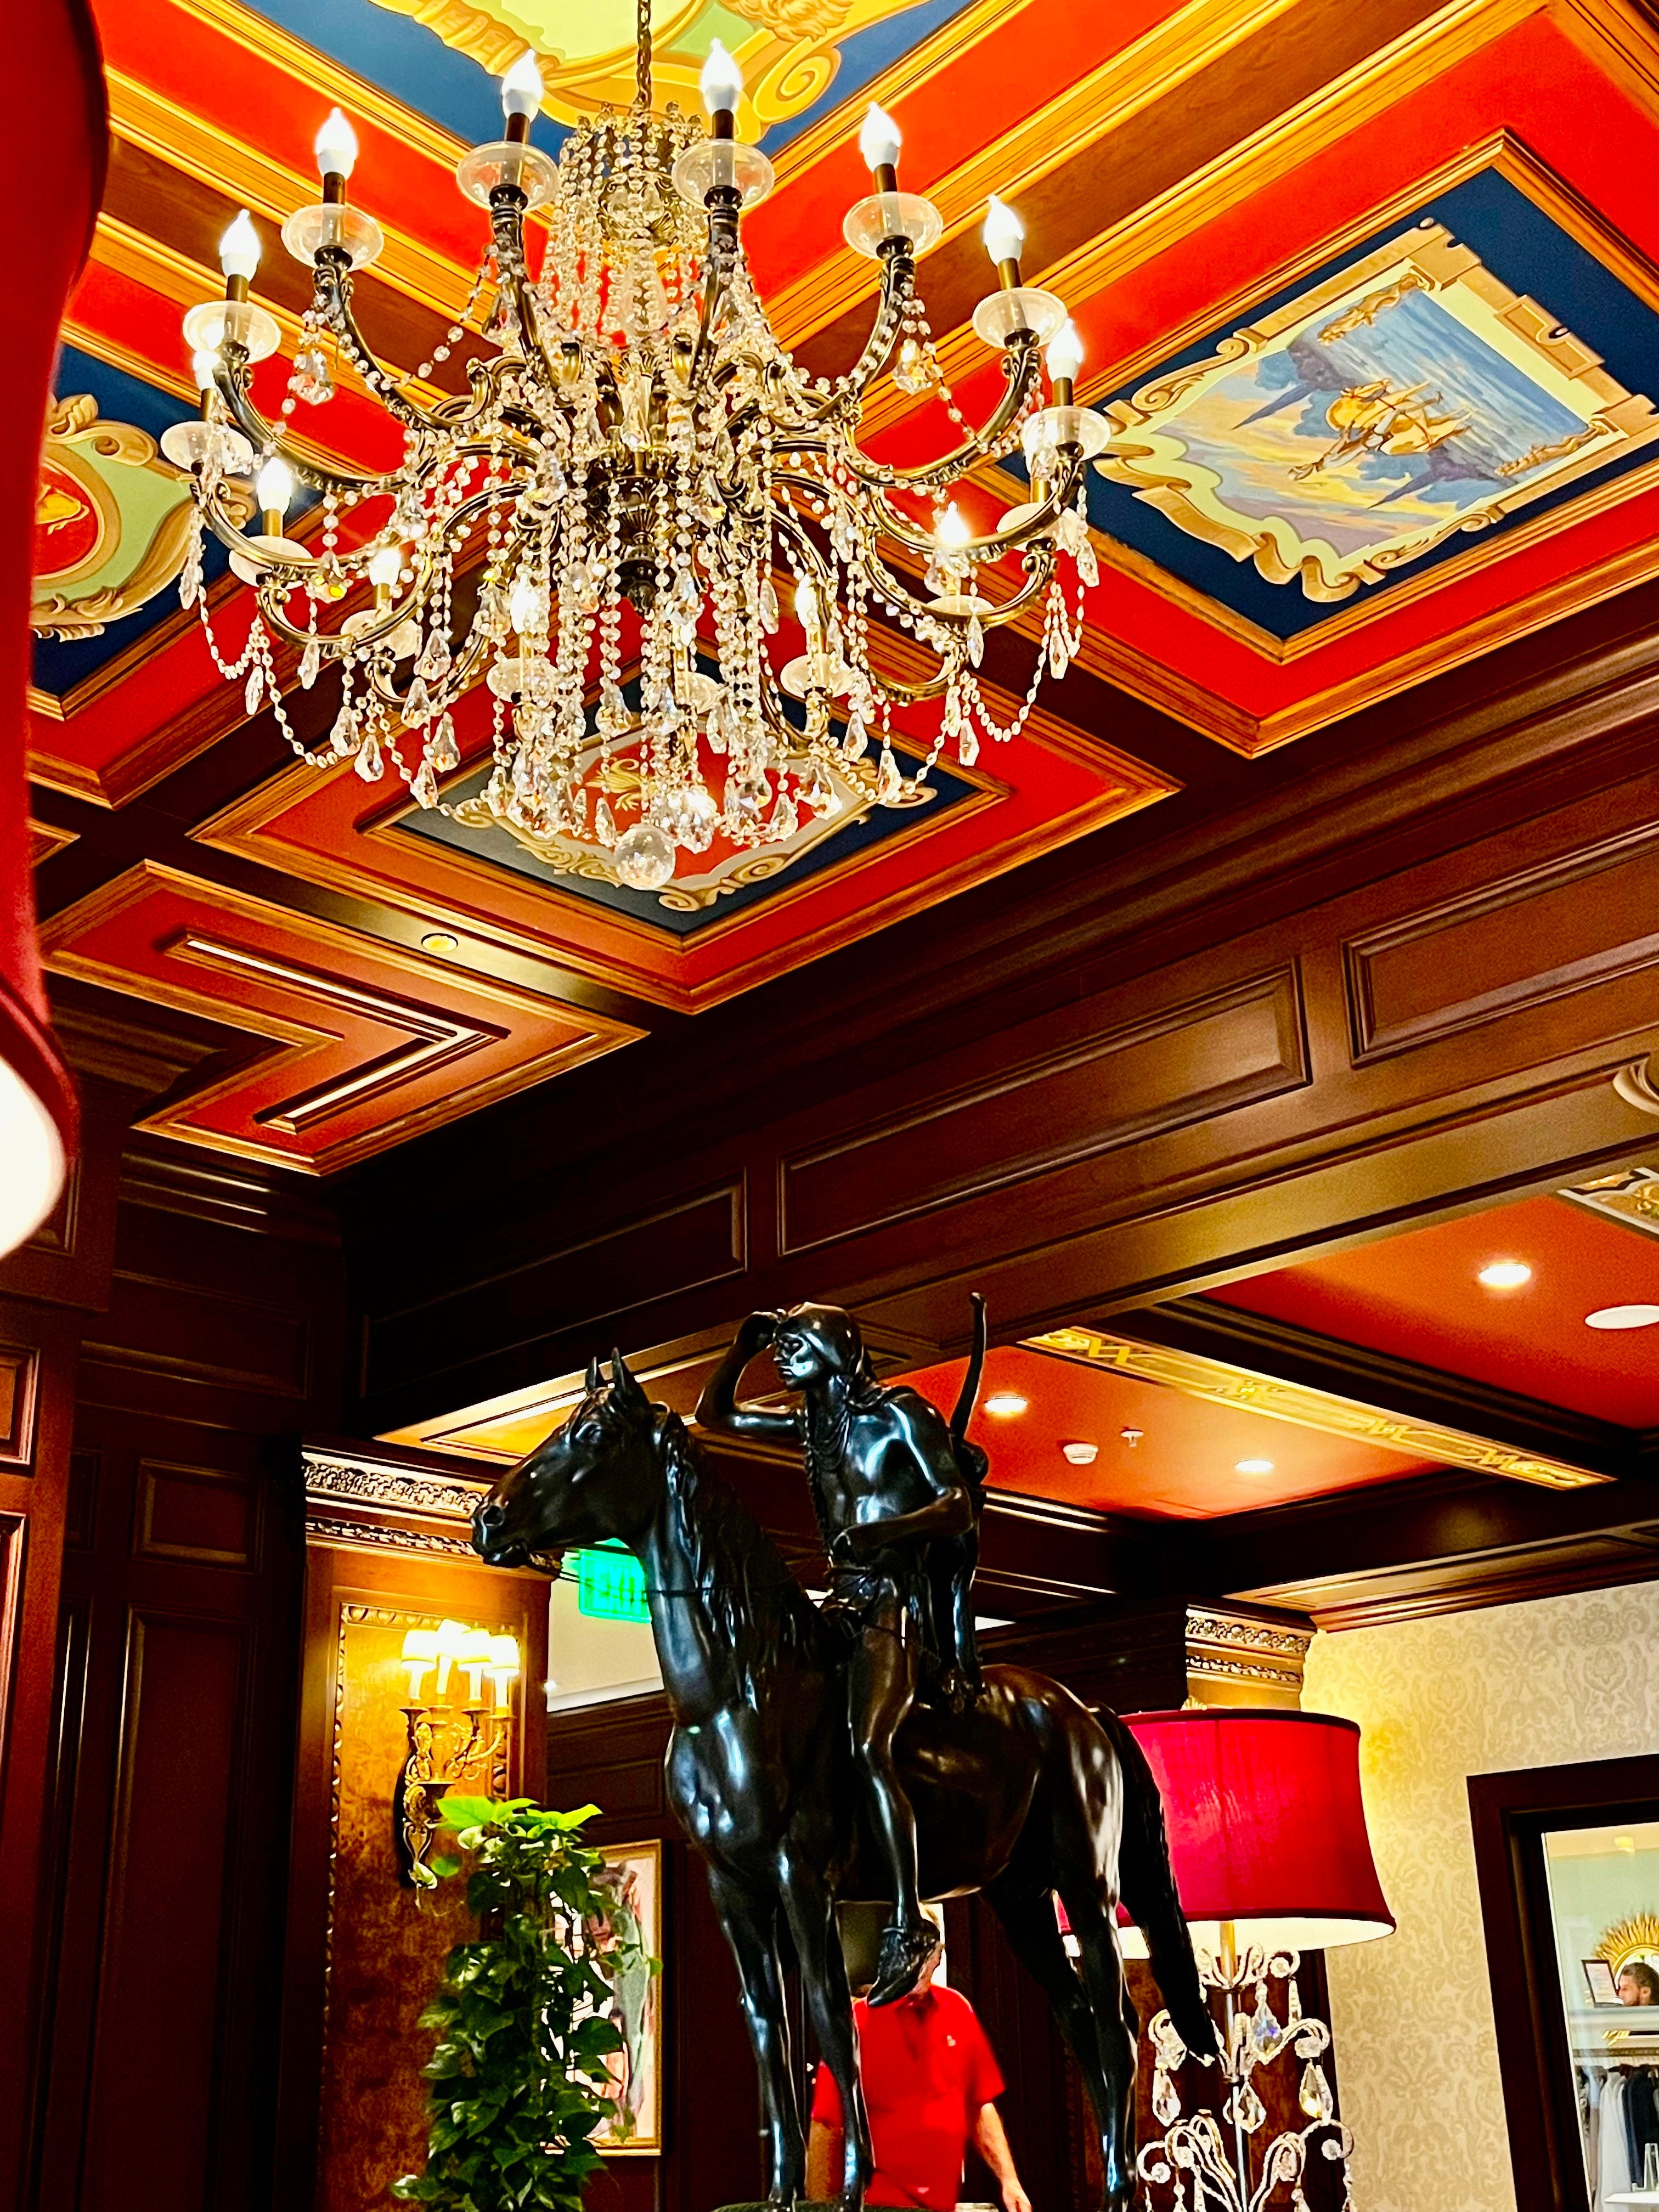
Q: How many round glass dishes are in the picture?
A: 15